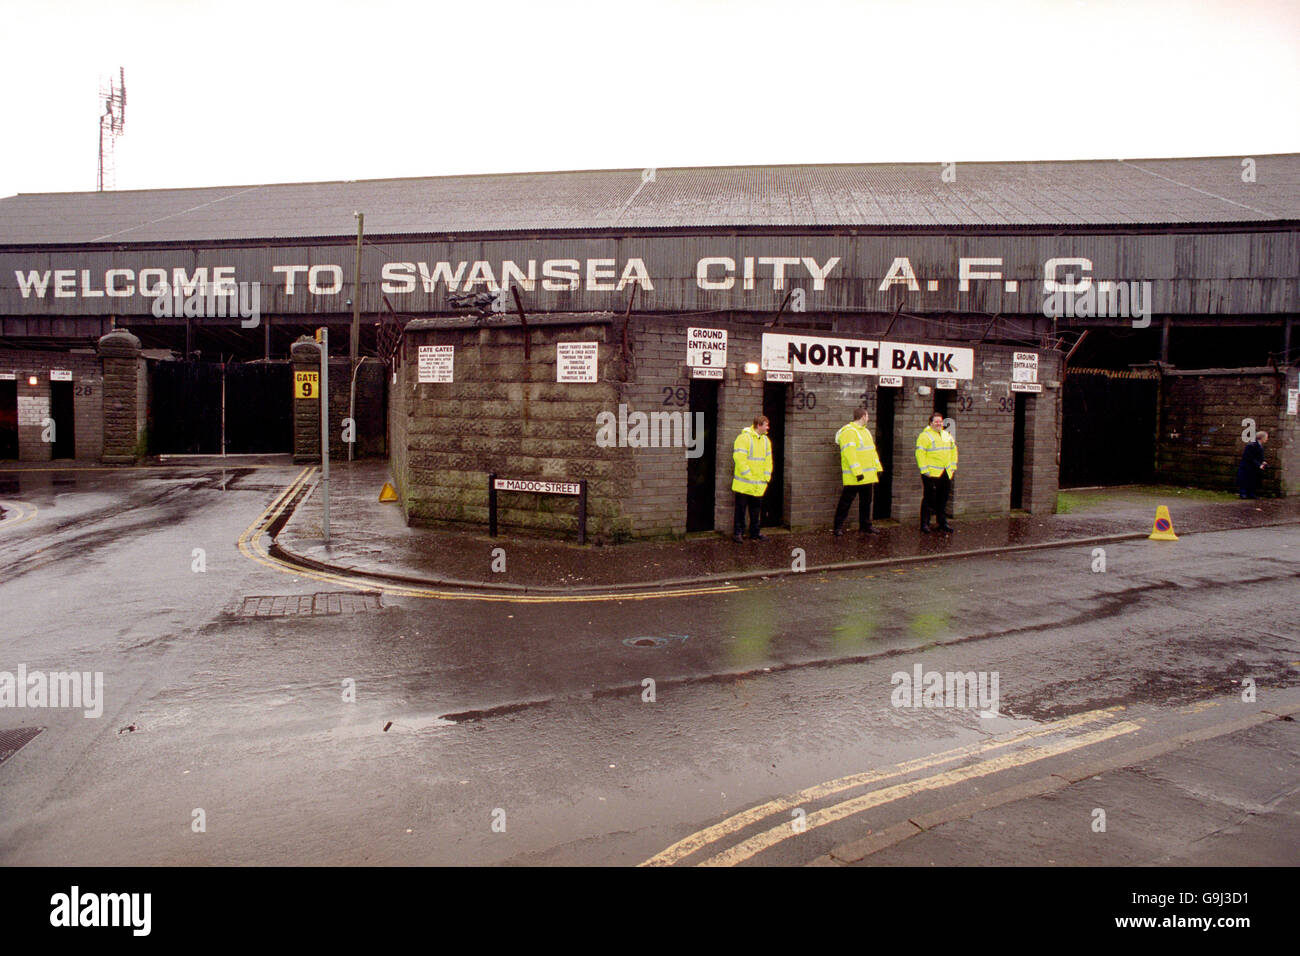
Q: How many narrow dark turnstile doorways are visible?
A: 7